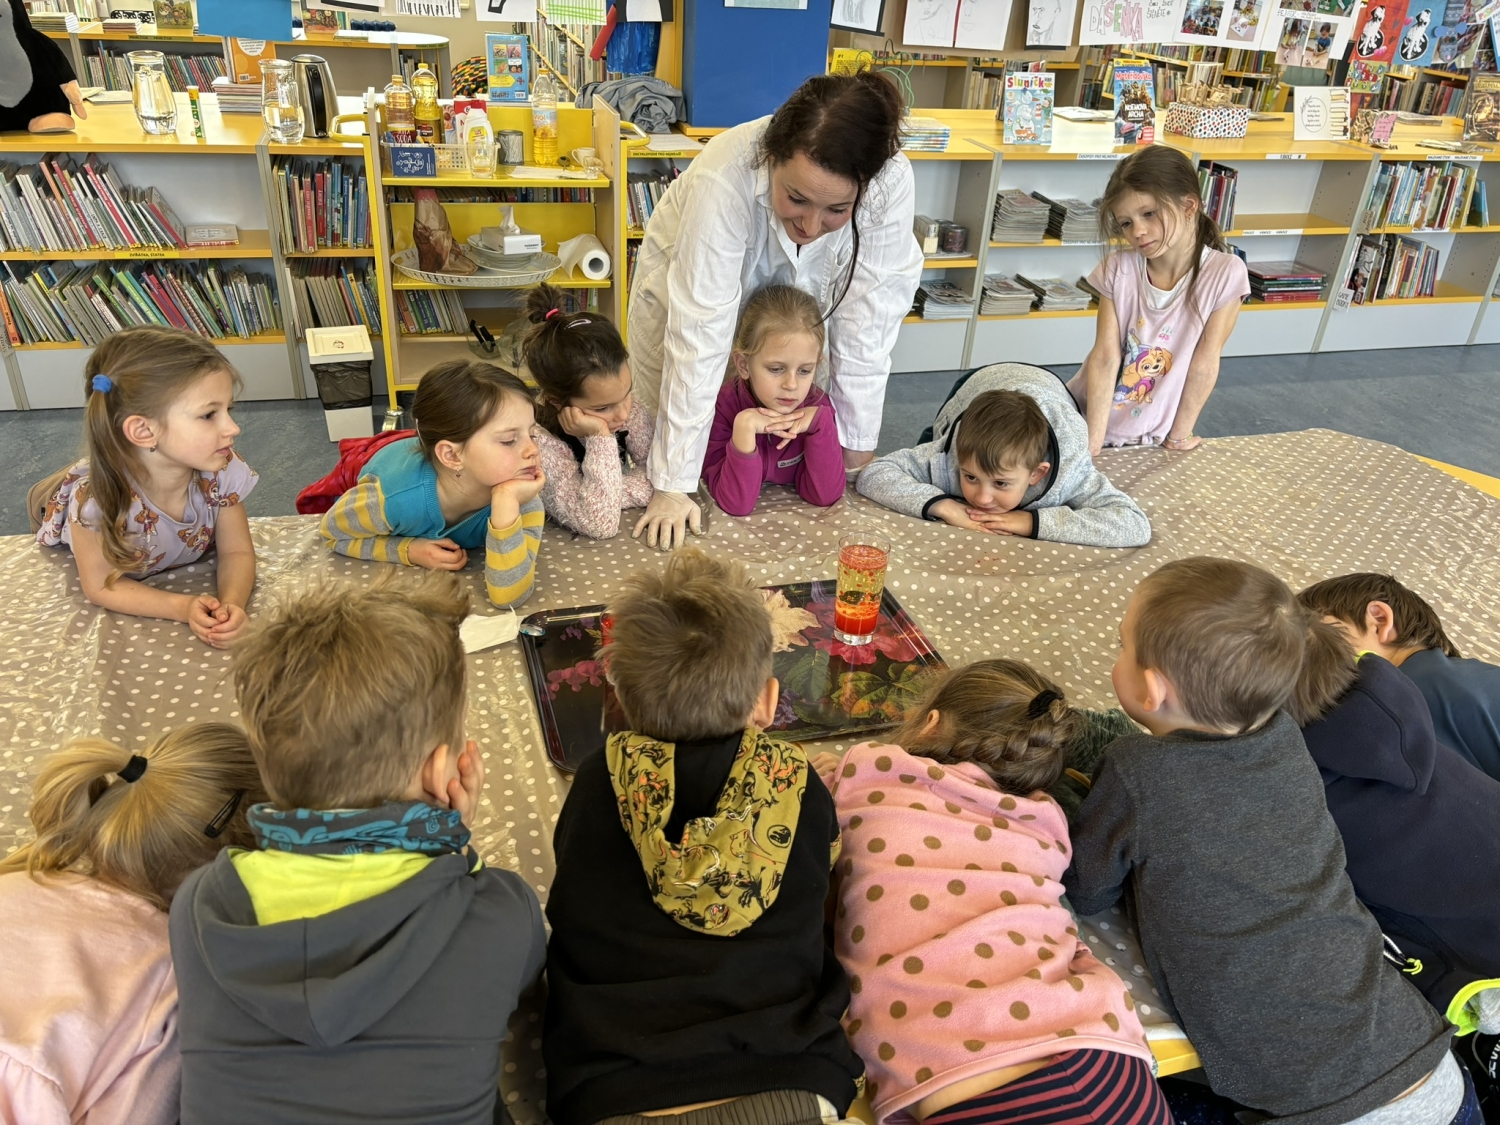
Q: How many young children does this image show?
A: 13